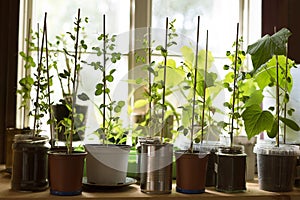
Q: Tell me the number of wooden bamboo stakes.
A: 13